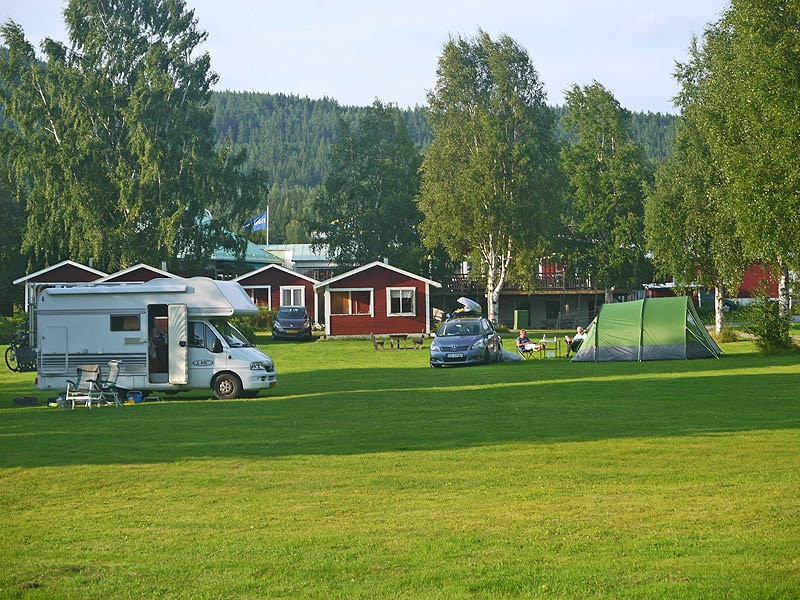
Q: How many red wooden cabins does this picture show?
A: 4